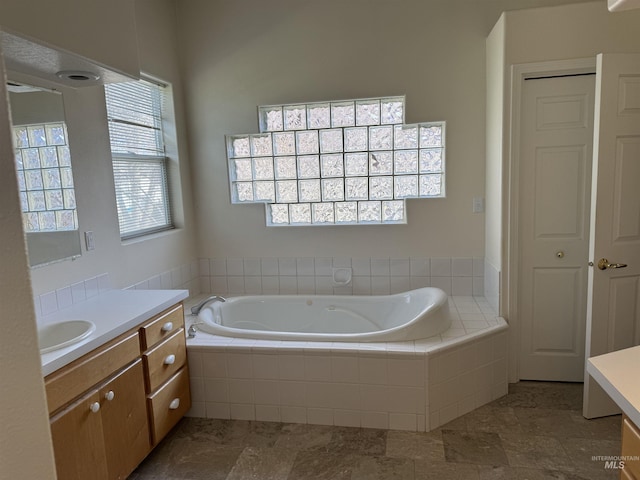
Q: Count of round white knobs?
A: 5